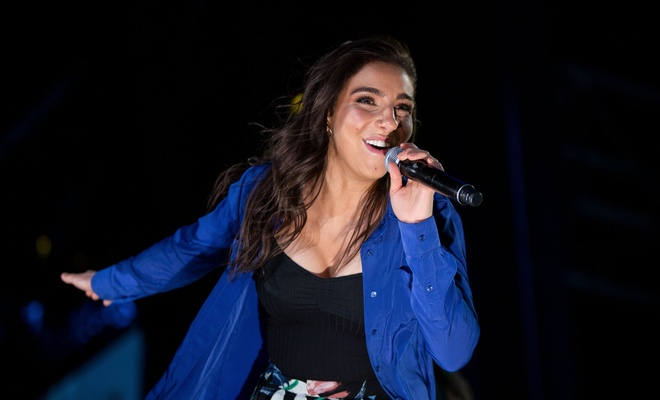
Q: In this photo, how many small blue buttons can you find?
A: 6